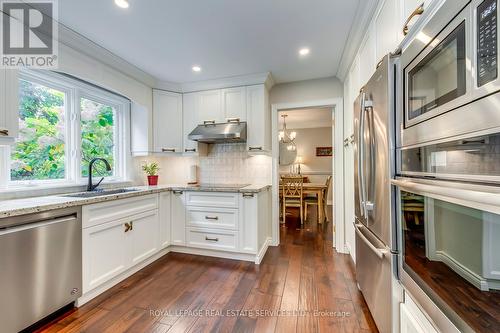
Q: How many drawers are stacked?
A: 3